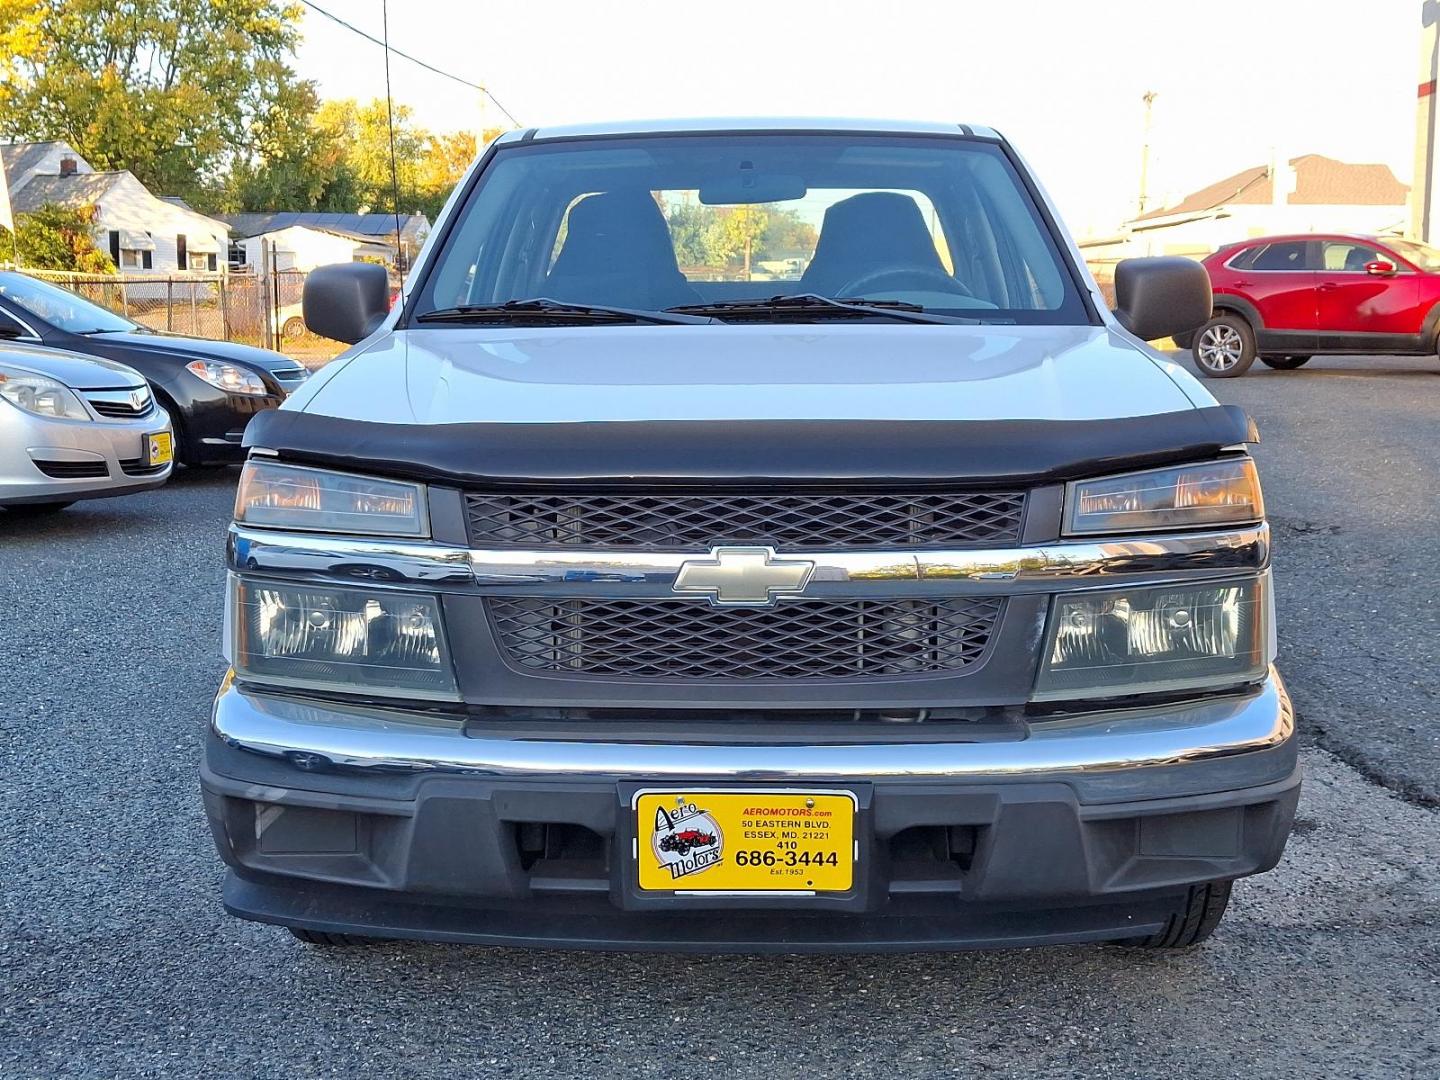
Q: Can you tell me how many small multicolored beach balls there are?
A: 0